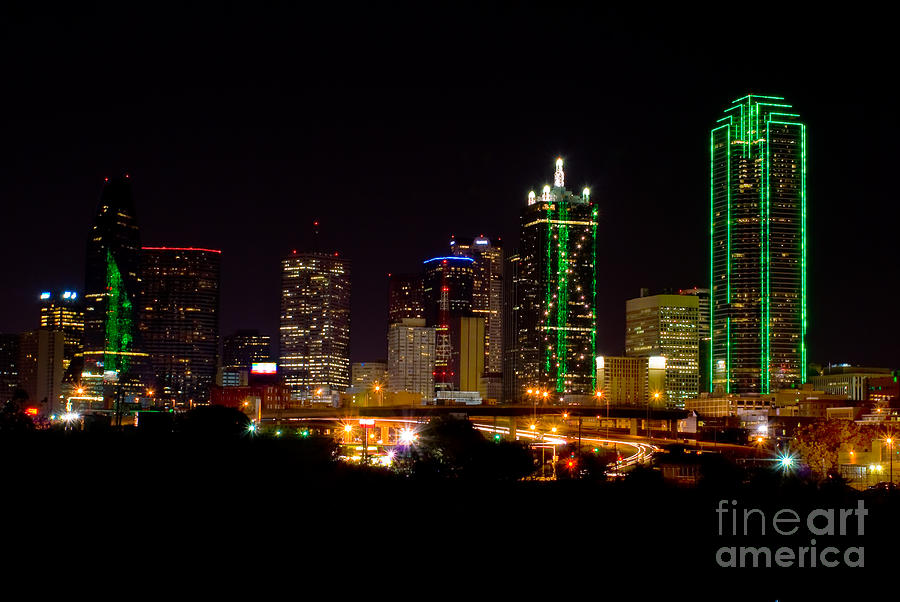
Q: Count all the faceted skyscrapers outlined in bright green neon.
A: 1